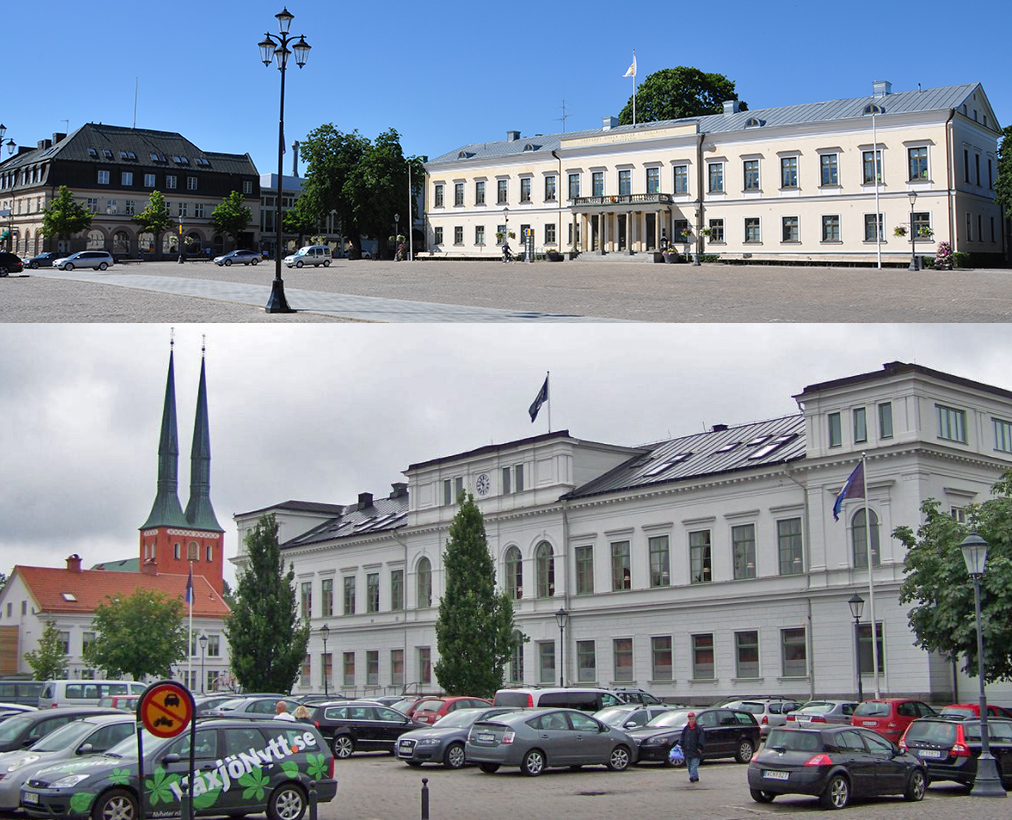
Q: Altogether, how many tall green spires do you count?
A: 2